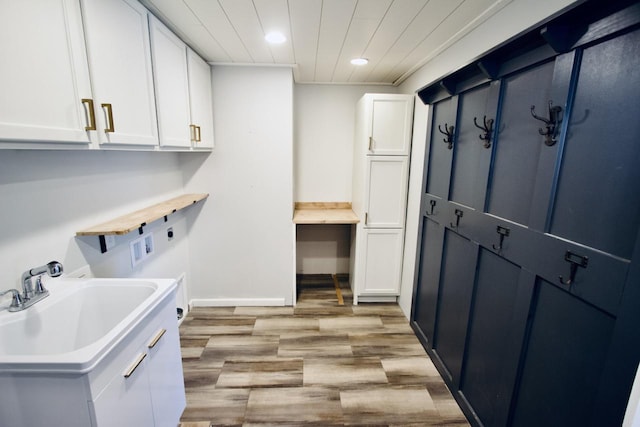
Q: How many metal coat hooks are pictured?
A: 7